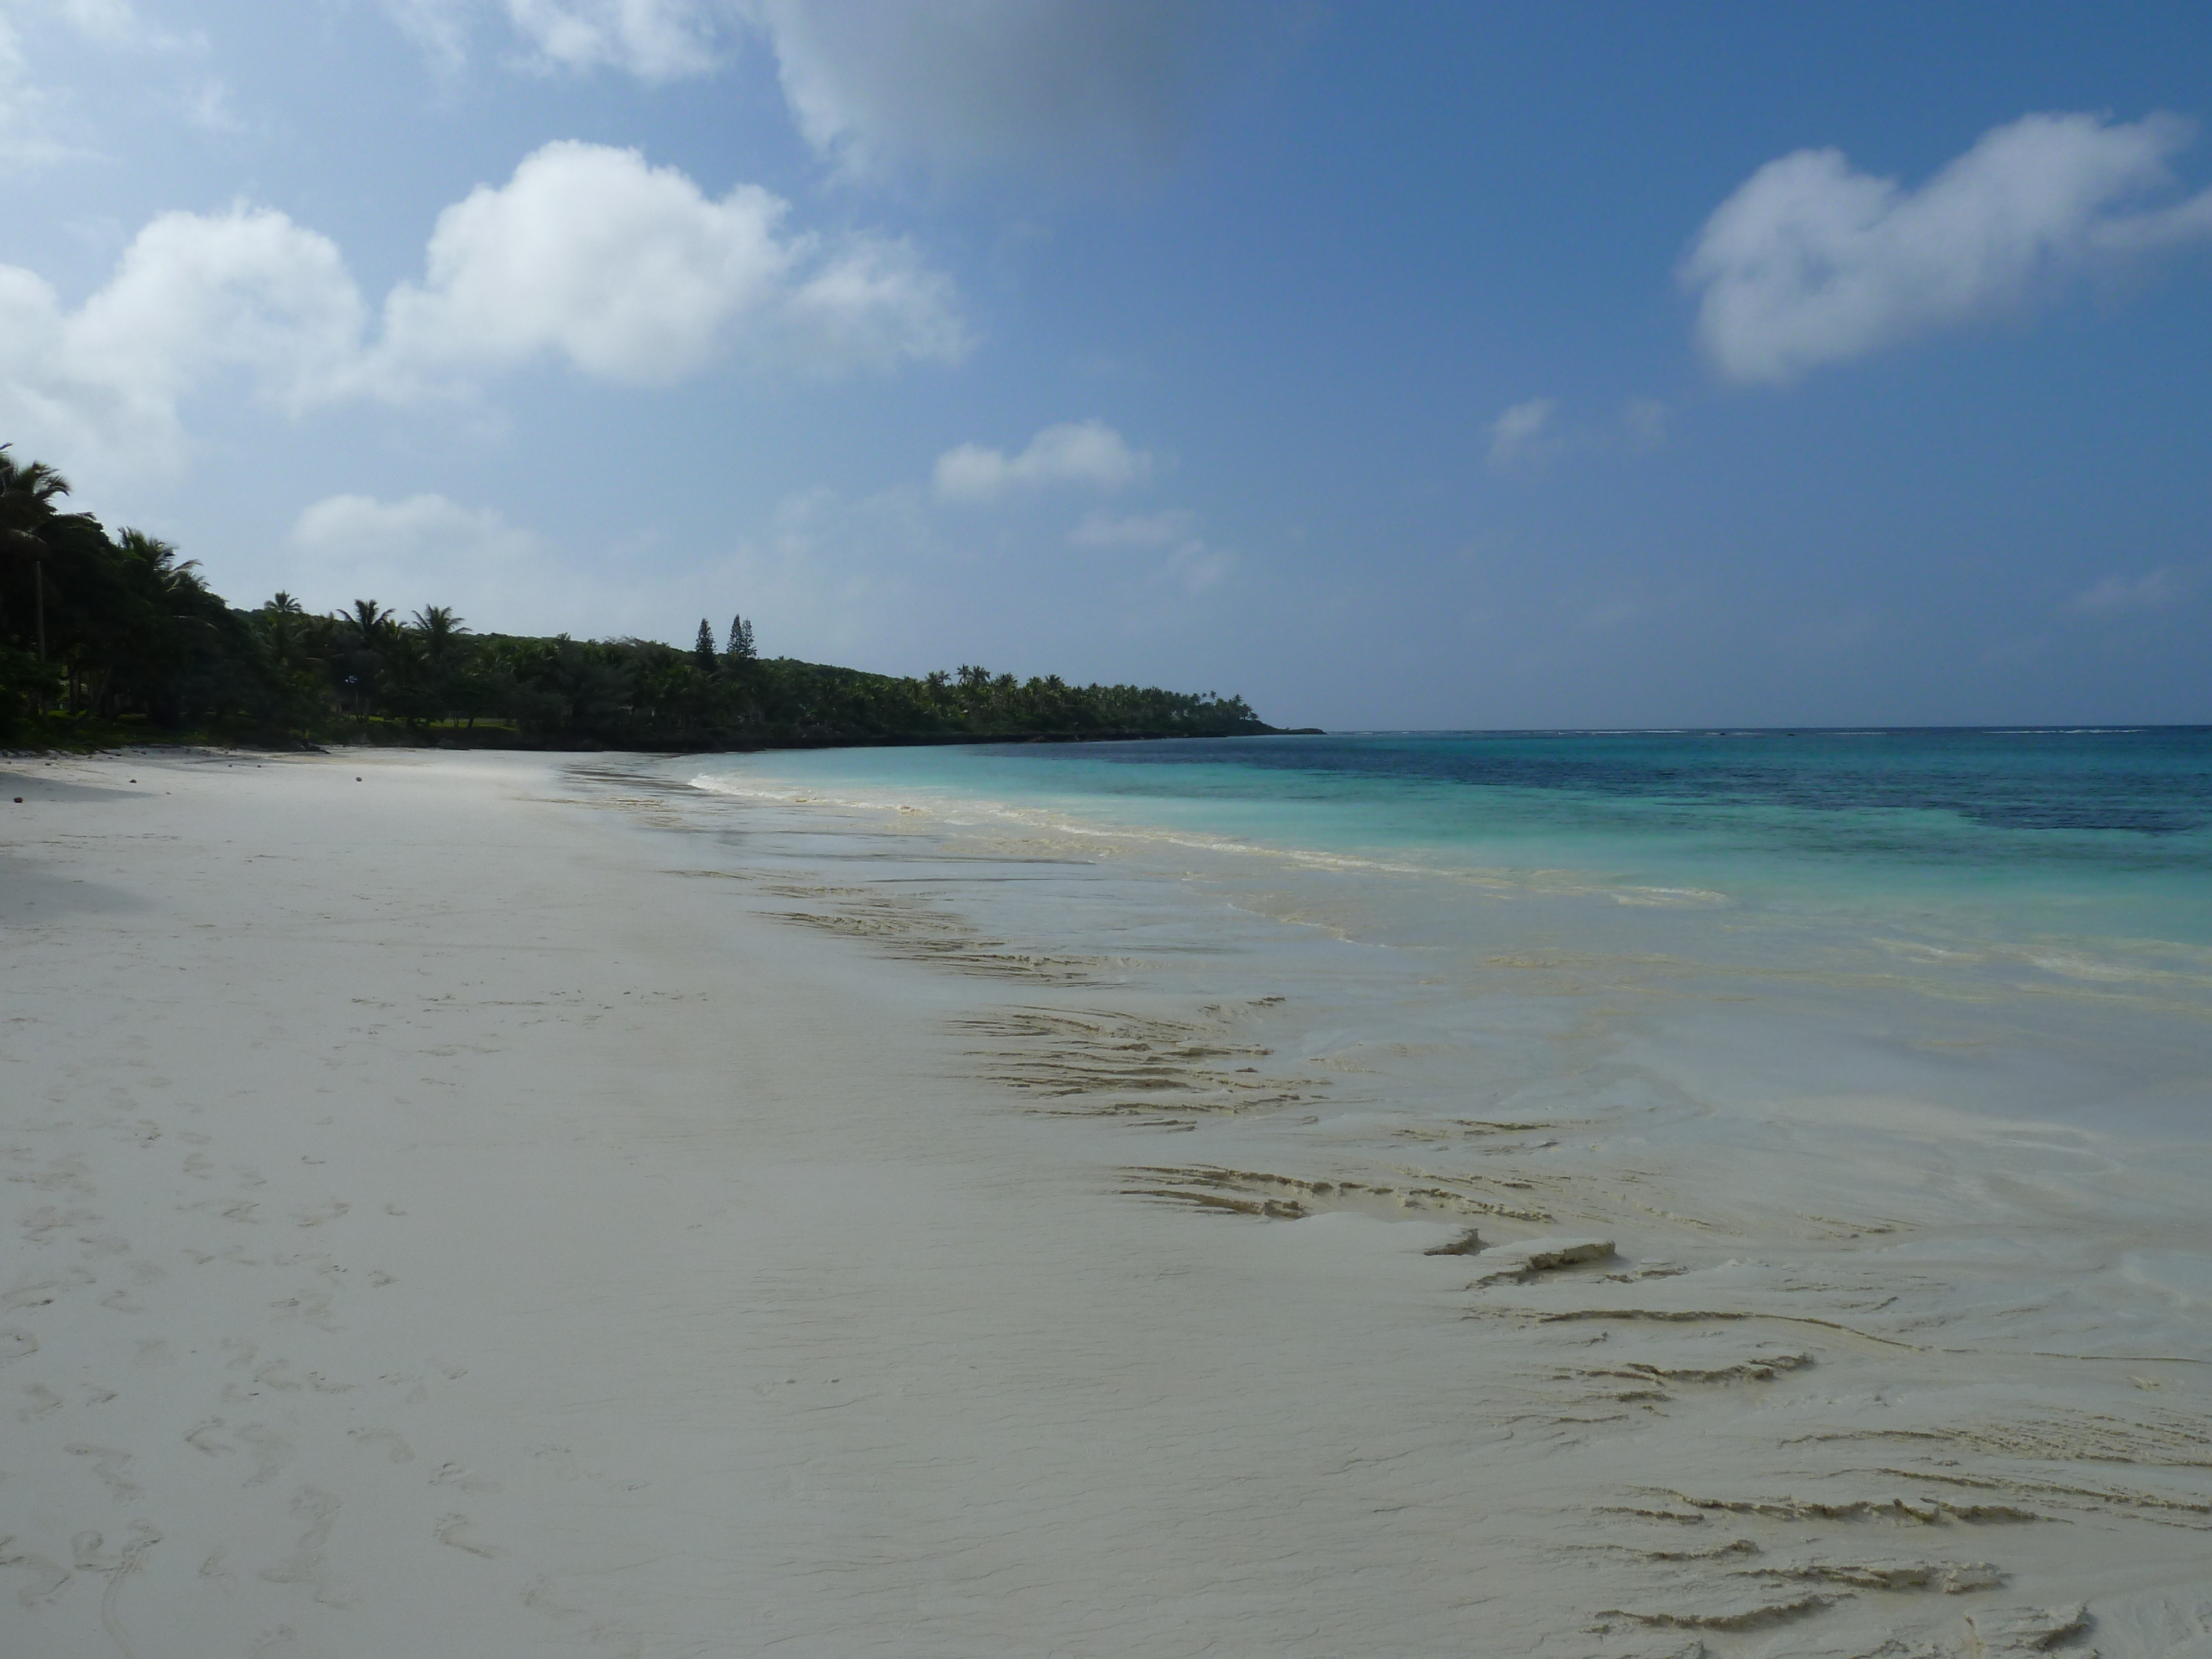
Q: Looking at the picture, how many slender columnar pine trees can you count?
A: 3